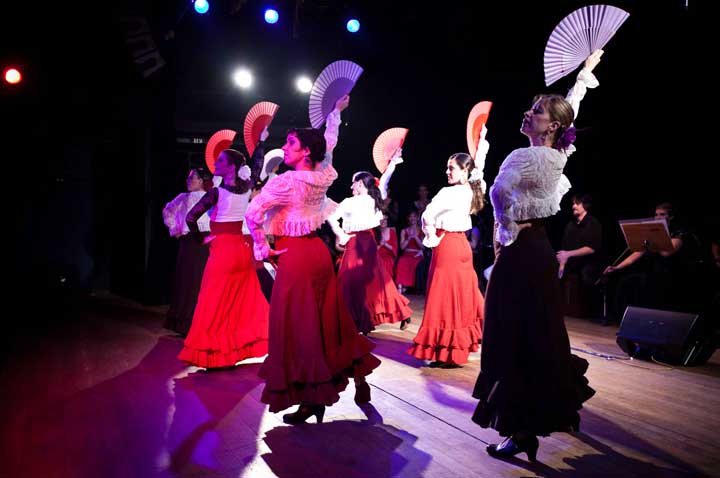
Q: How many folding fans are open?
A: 7